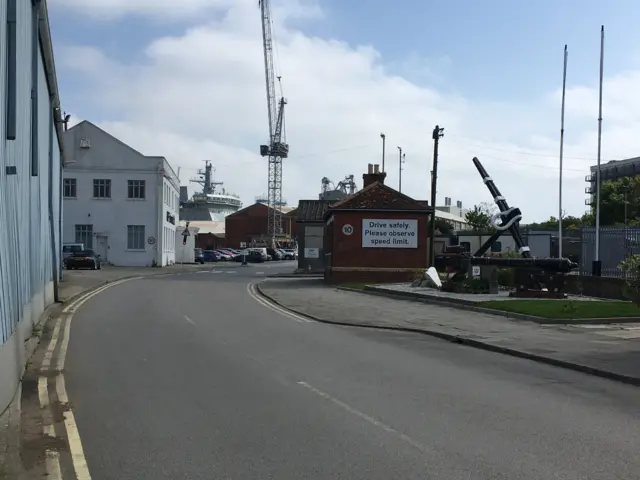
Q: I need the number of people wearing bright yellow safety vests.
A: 0